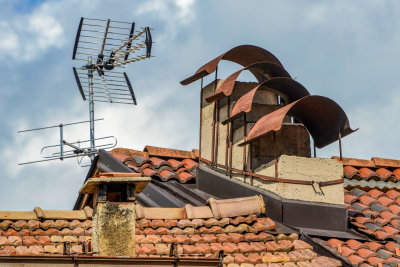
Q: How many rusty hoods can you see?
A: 4